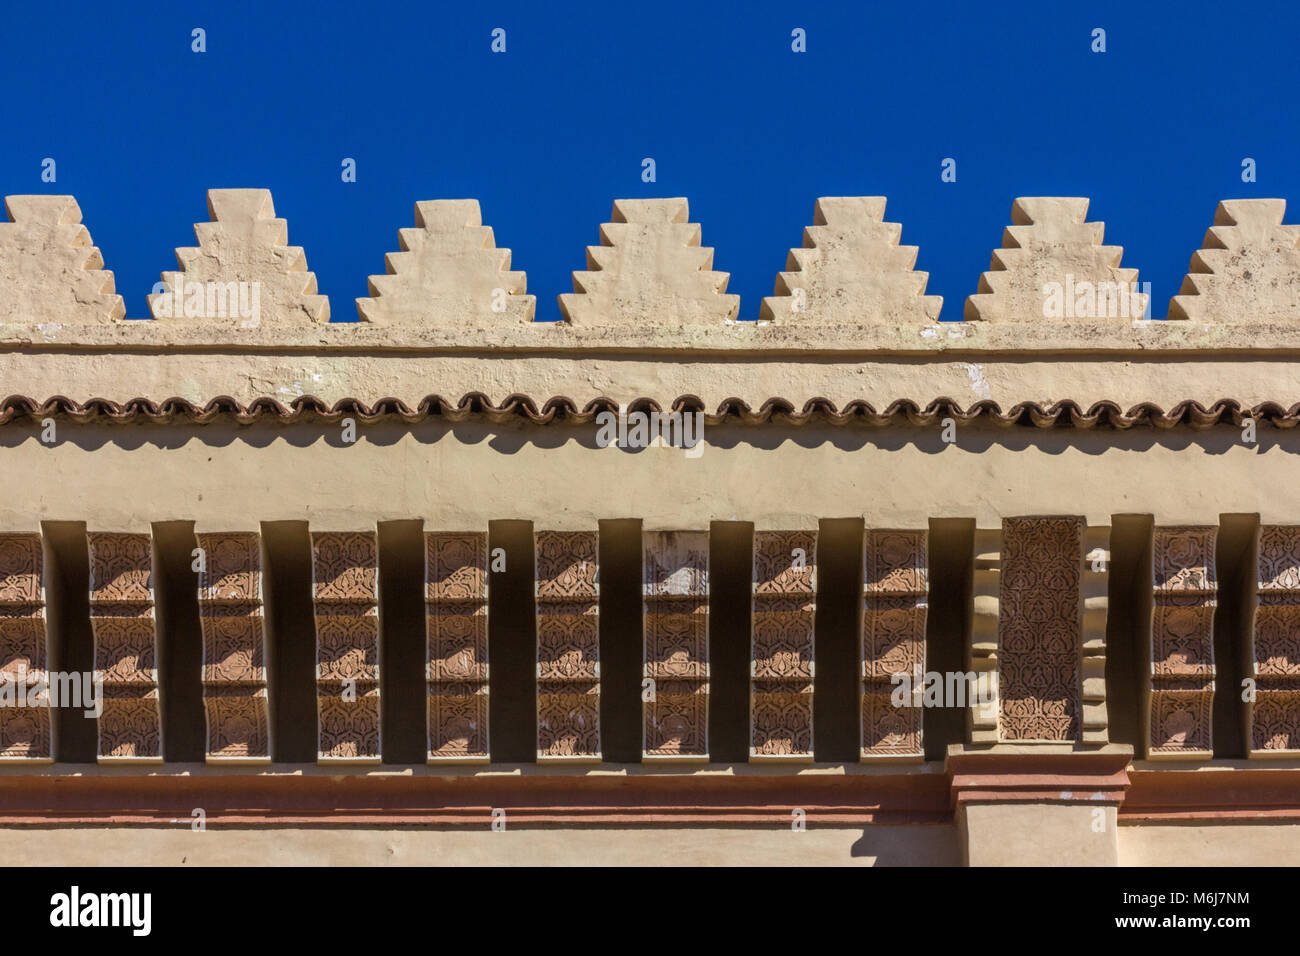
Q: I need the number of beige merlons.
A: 7